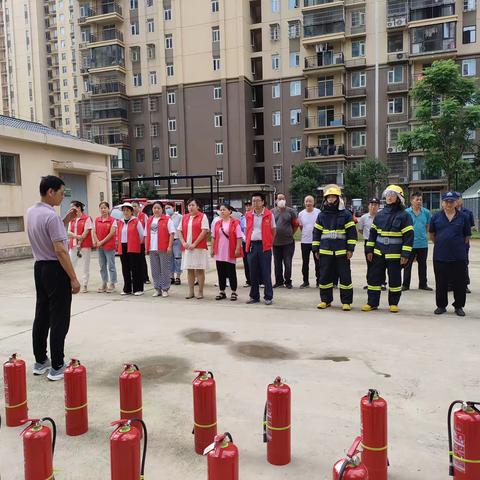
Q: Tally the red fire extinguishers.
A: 11